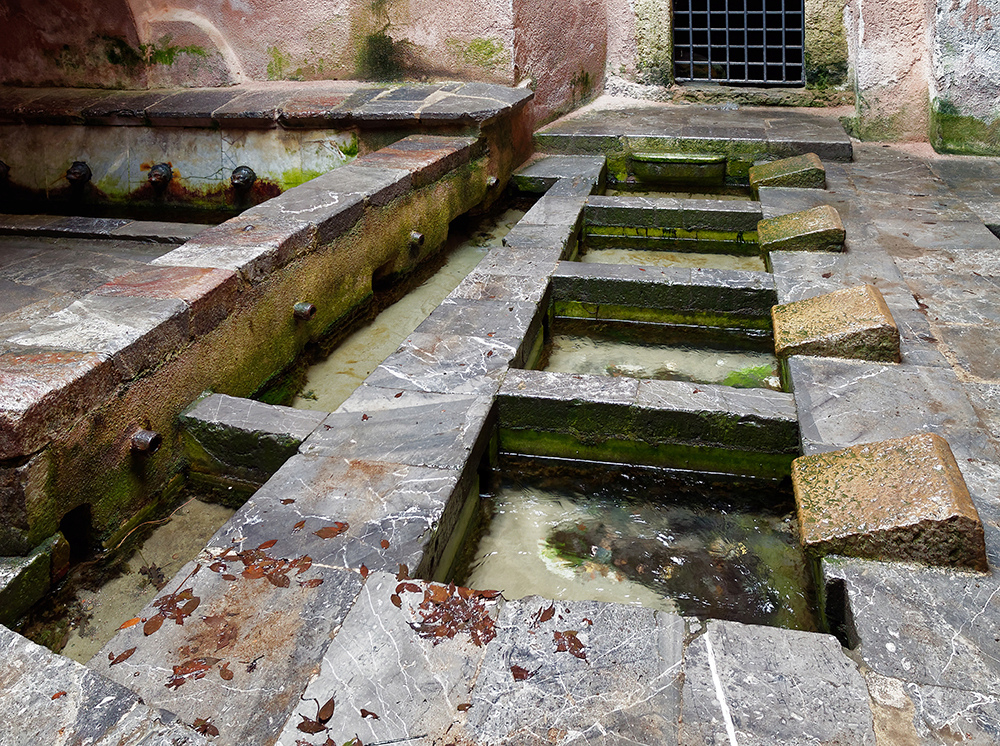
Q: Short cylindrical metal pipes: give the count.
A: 4